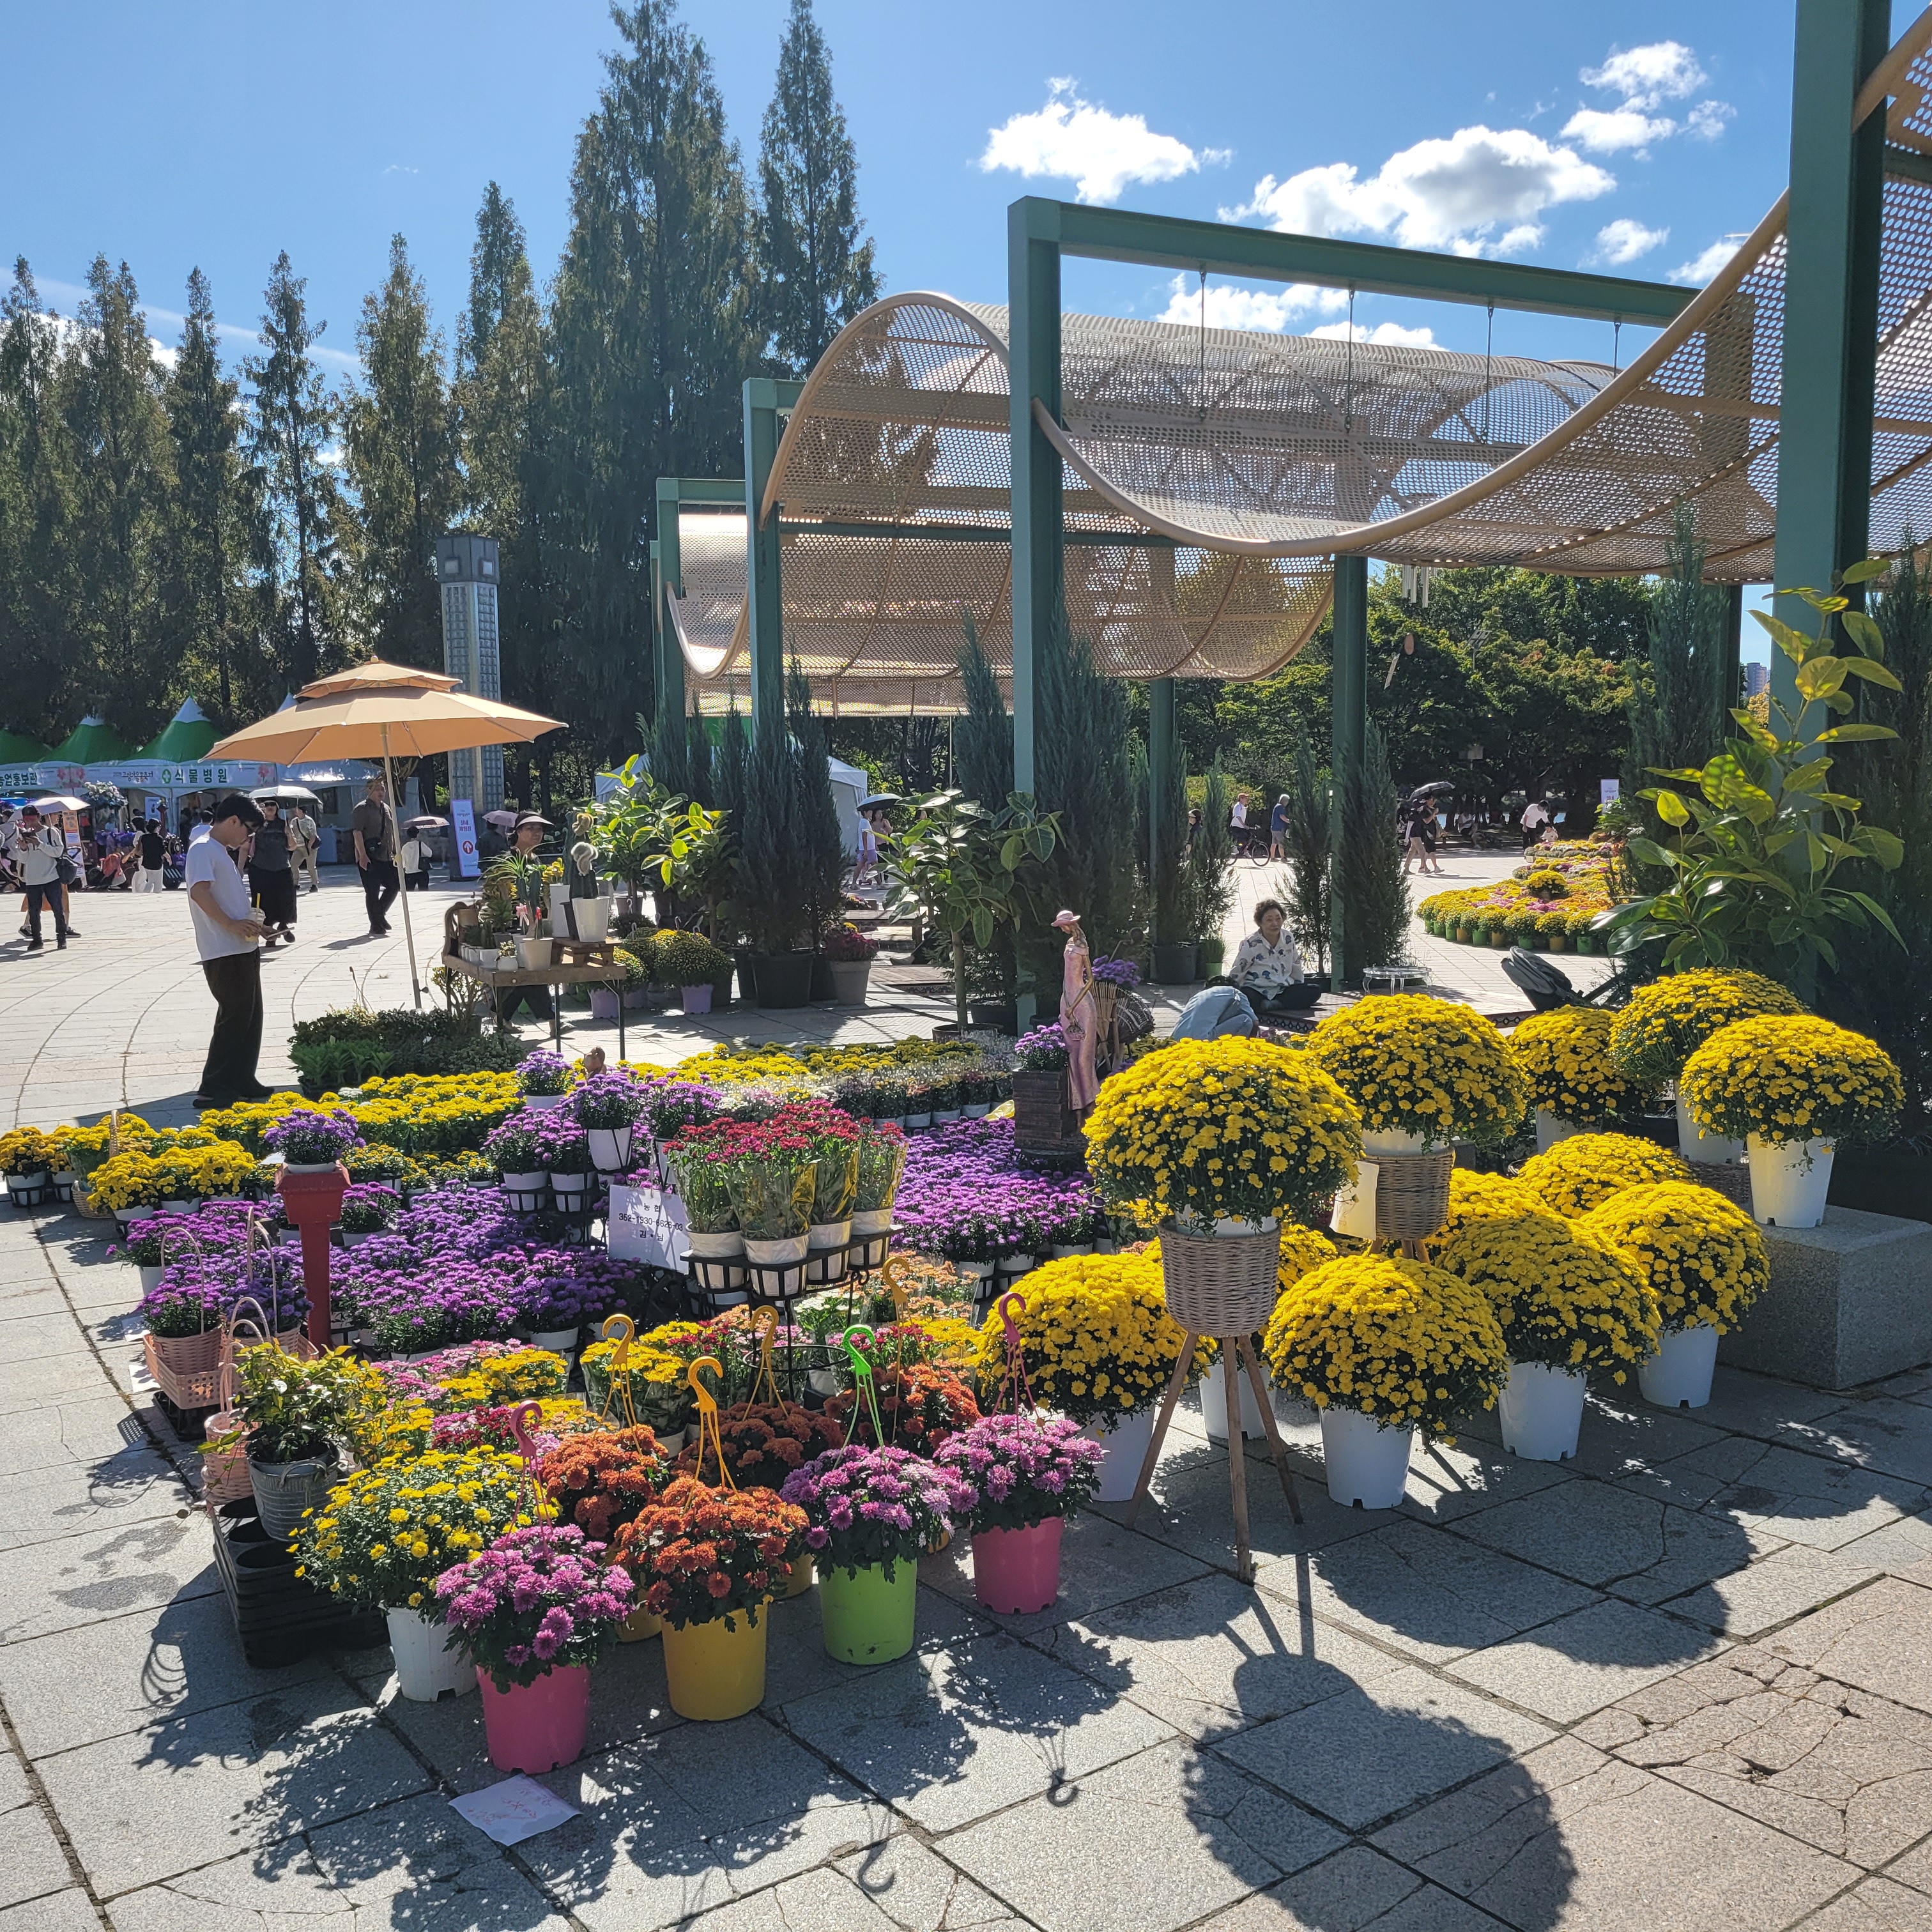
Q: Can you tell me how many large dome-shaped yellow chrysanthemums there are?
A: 12